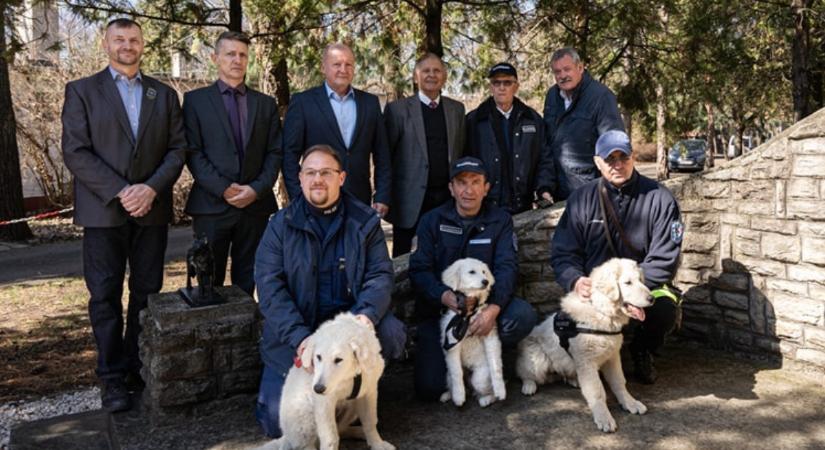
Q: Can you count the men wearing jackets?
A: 9